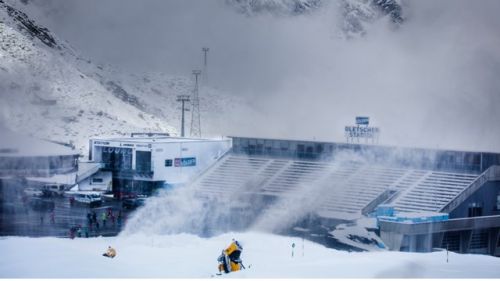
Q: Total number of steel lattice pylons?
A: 2